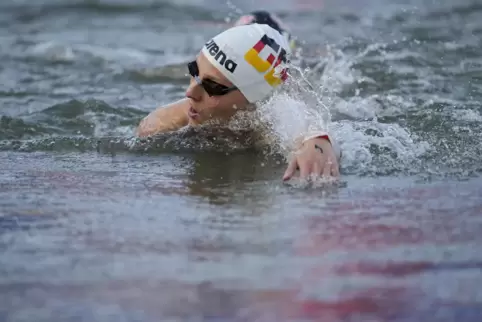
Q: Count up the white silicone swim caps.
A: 1